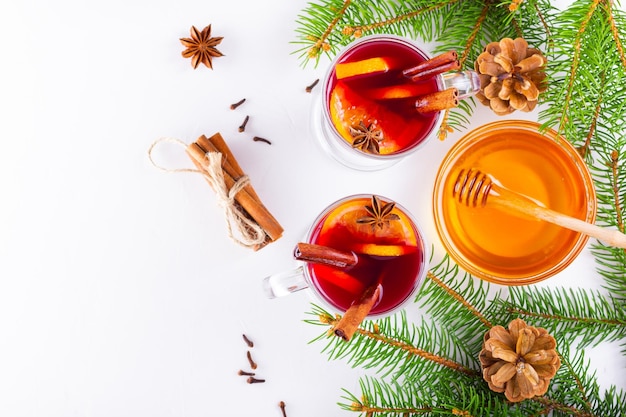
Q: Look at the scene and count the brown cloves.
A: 9